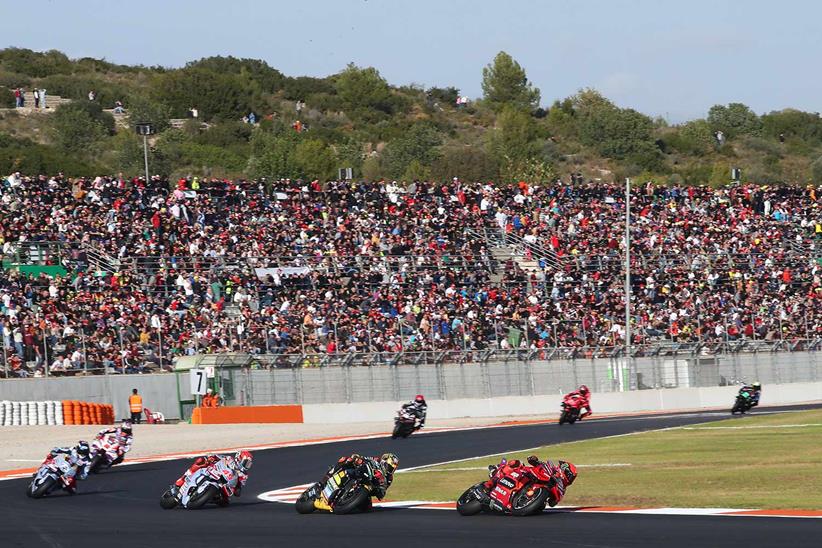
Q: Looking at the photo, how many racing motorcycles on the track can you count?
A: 8